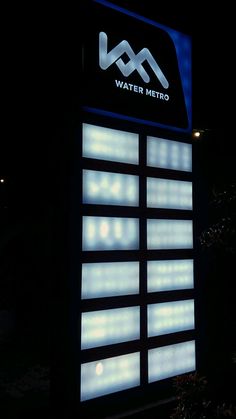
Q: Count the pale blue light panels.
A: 12